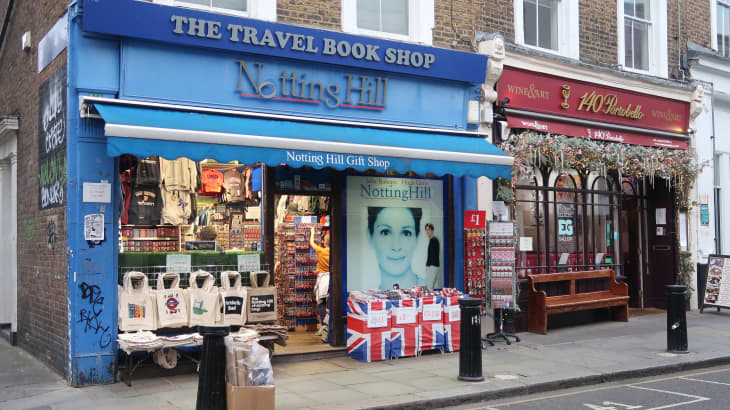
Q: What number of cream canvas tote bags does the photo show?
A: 5